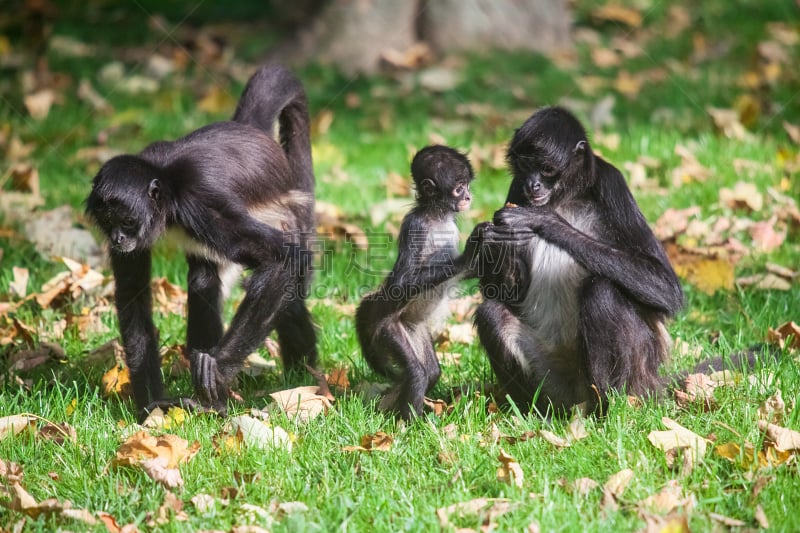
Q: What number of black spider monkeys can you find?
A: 3